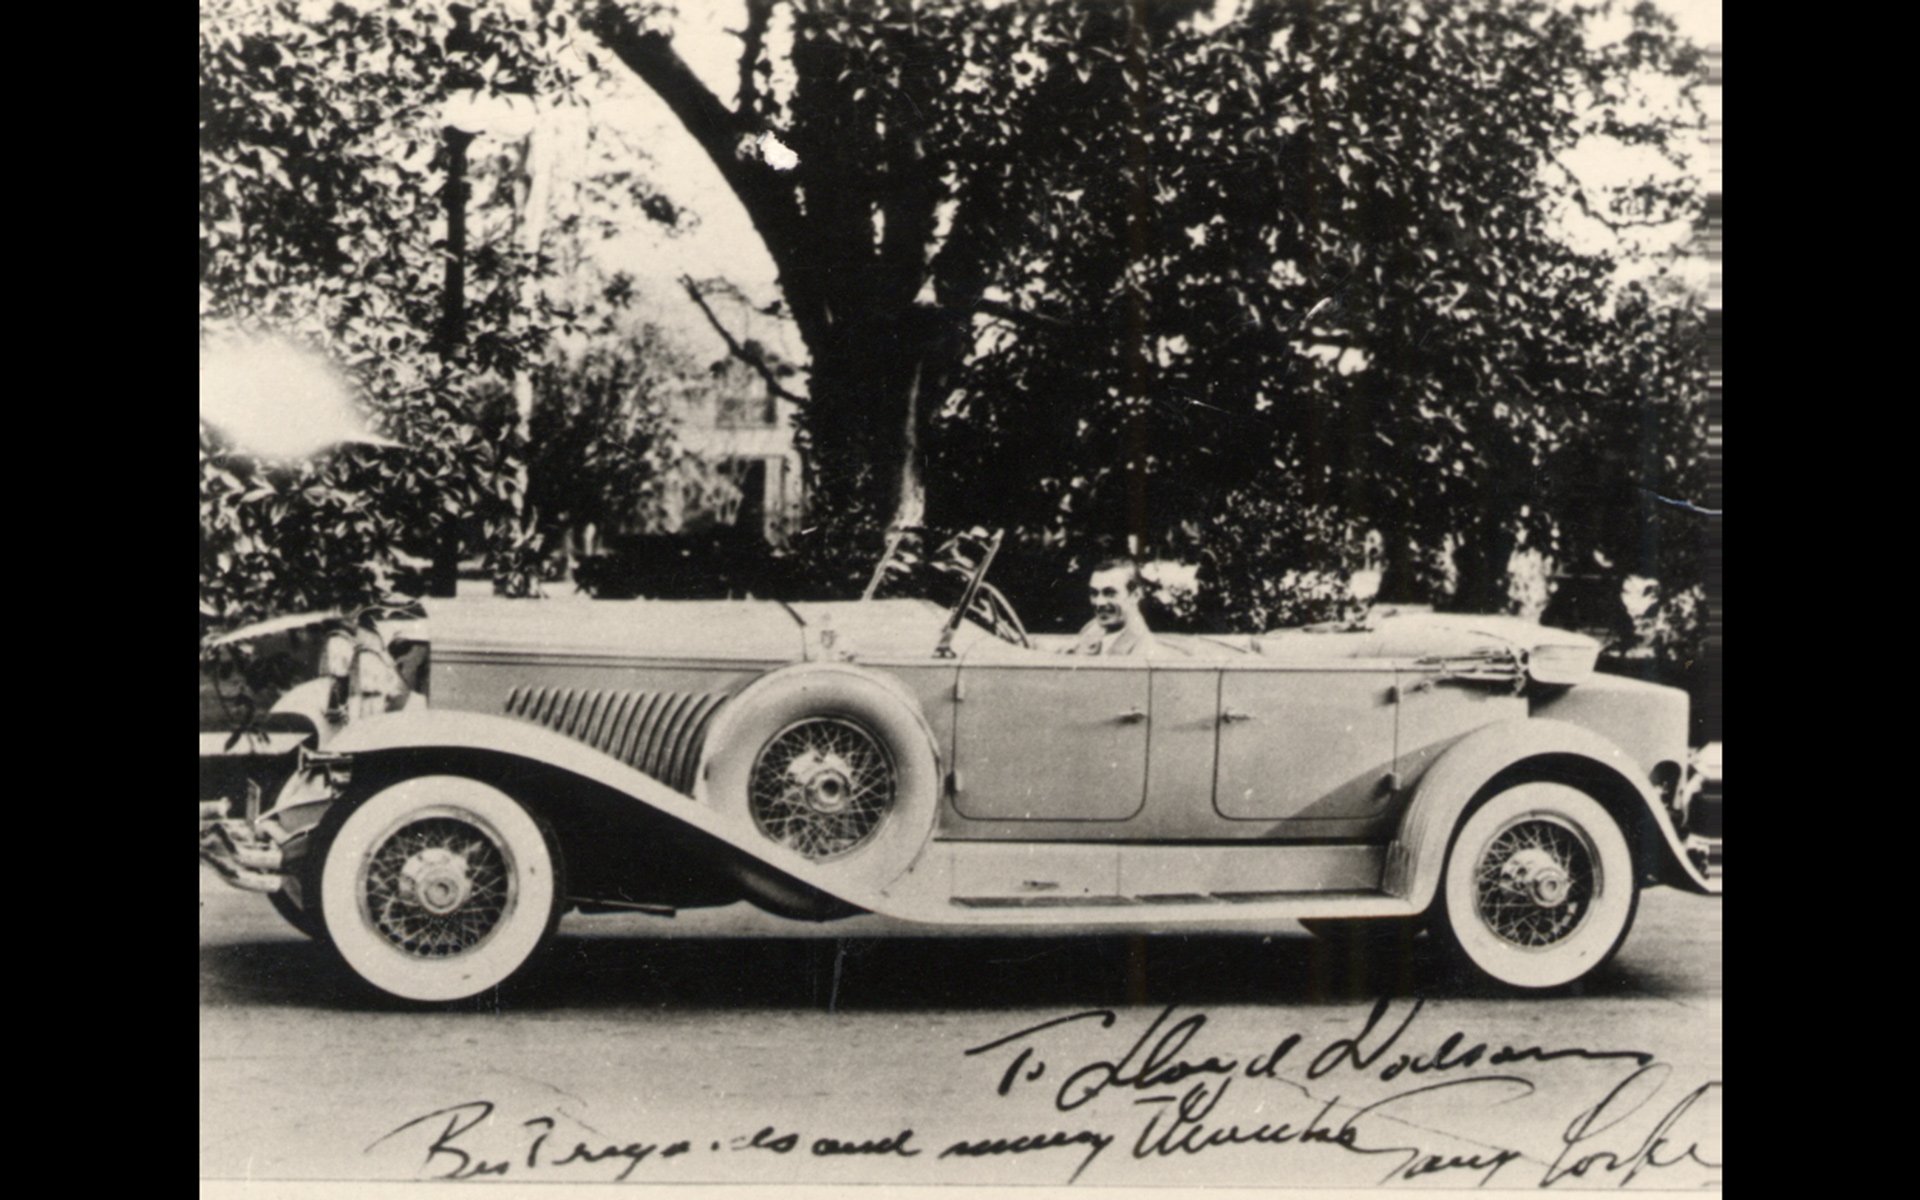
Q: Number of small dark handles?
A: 2